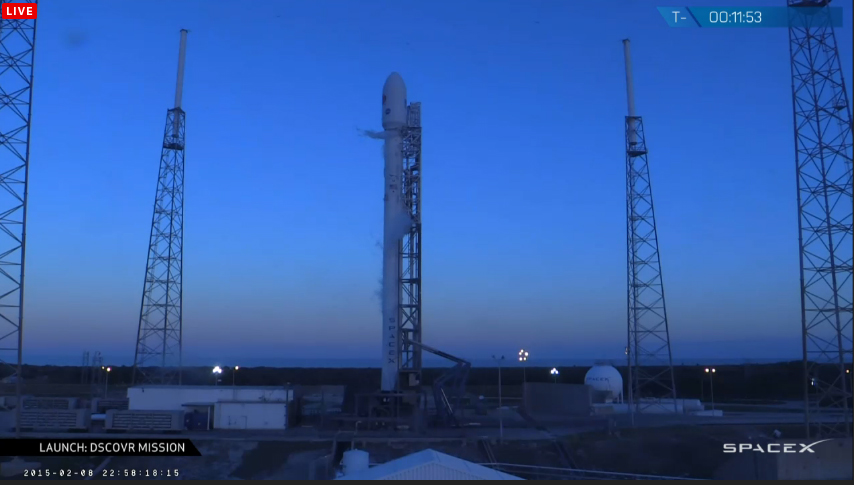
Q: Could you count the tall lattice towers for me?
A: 4